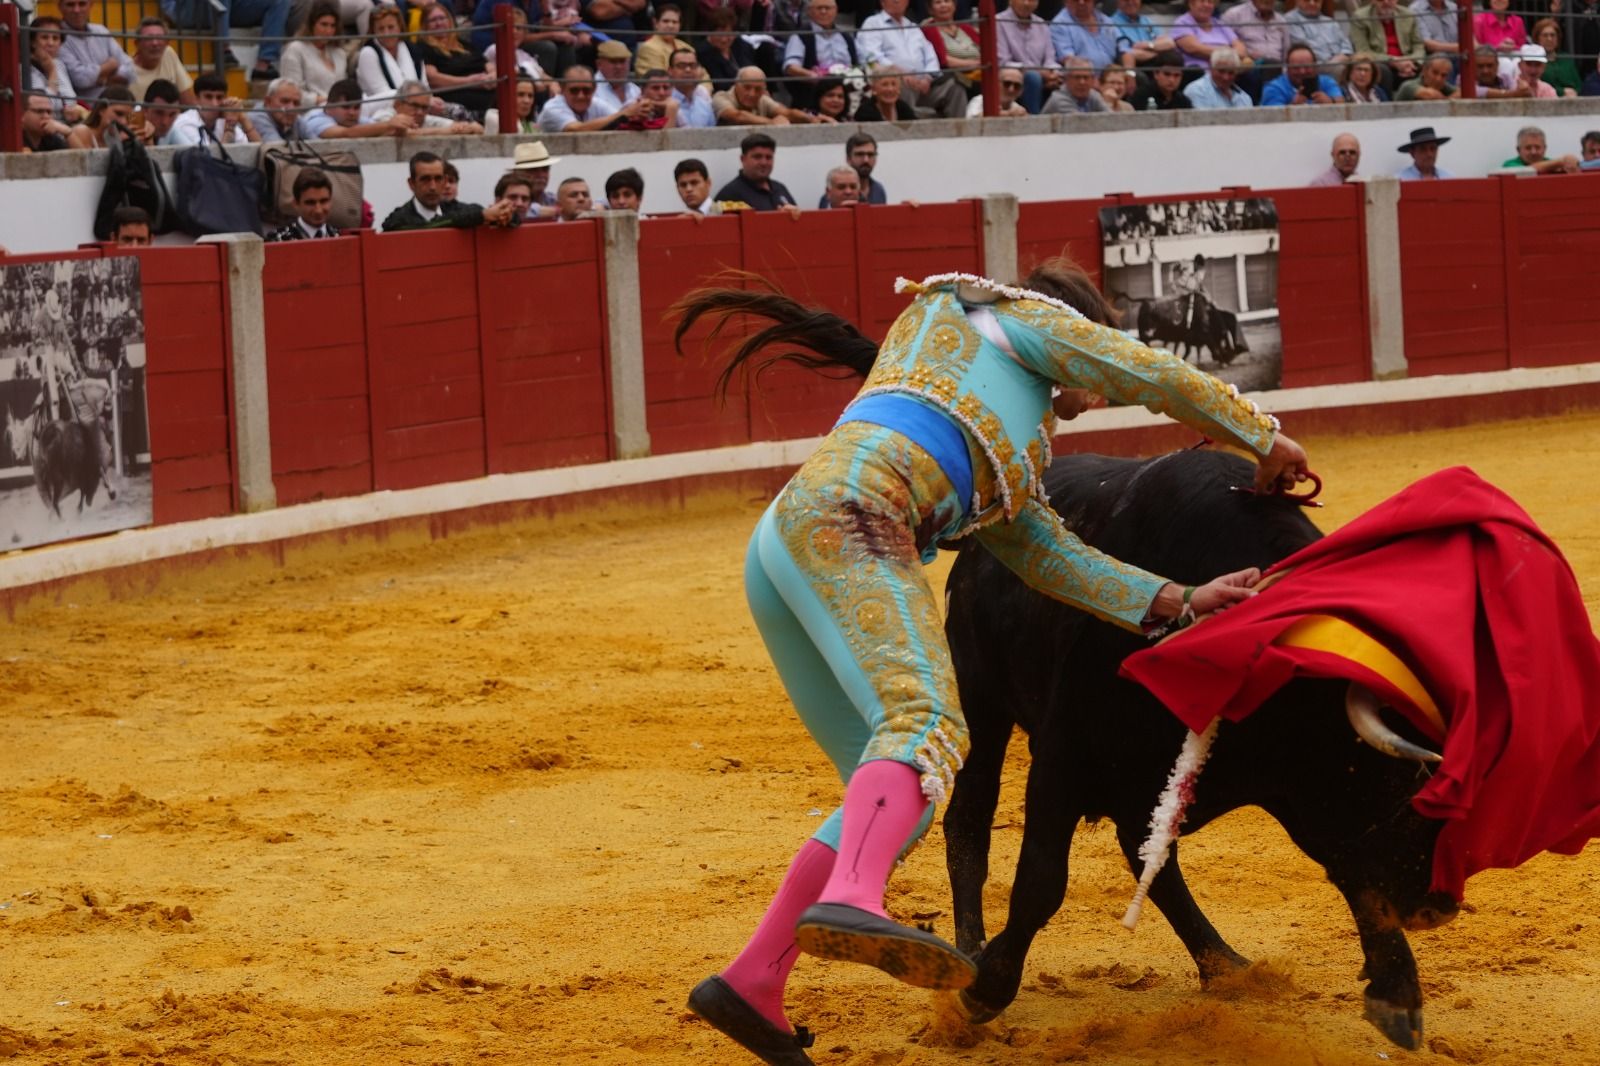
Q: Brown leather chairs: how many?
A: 0